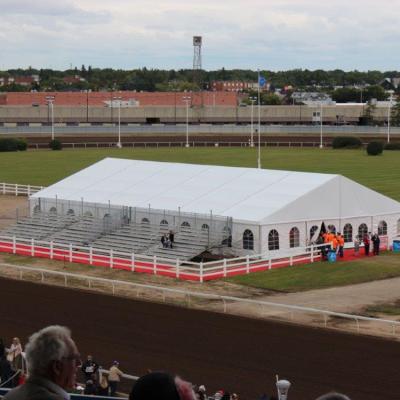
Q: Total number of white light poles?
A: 6